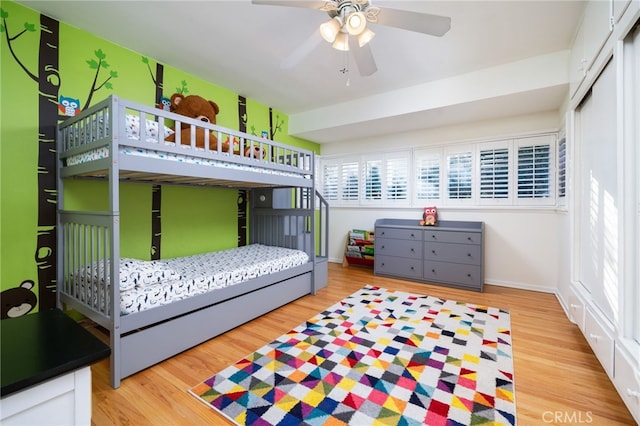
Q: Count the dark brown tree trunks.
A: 4